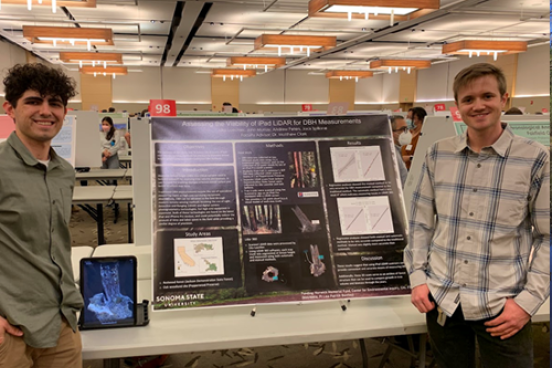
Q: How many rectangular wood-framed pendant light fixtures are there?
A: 11